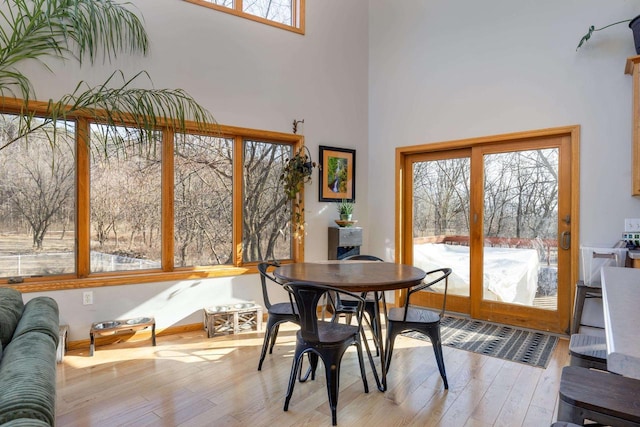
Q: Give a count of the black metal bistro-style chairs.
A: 4